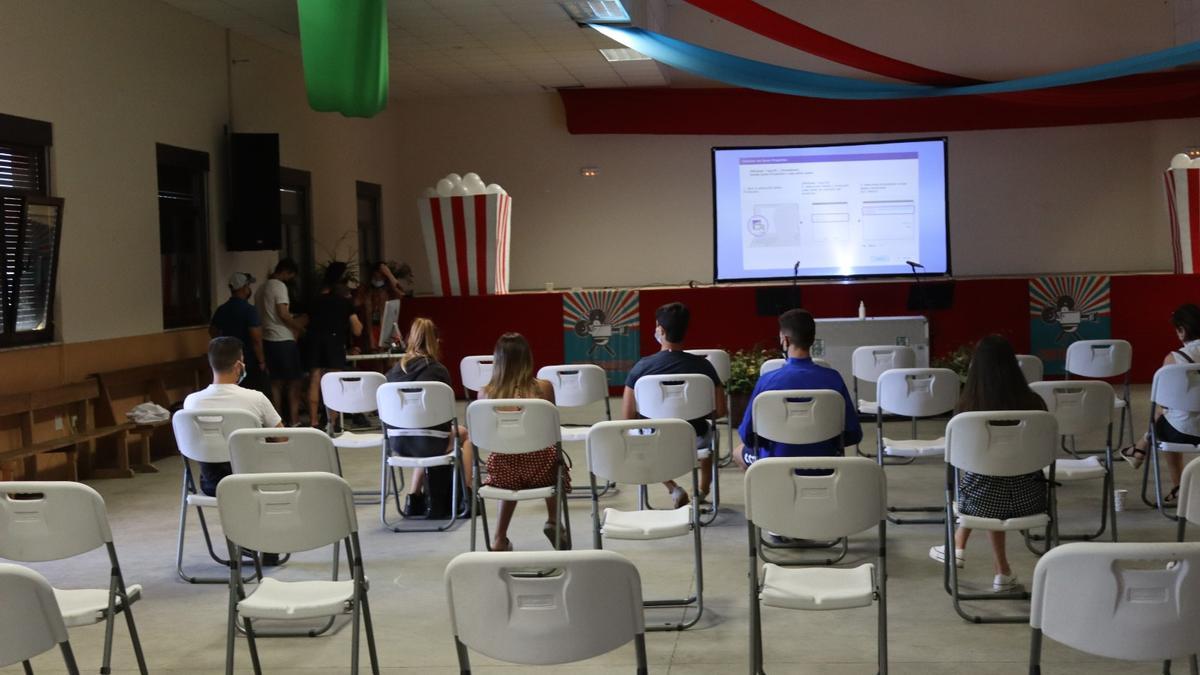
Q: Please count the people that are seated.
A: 7